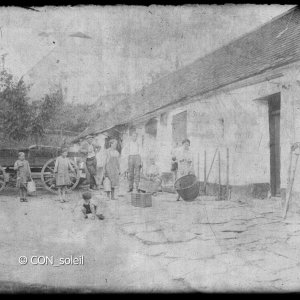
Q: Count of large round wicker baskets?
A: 1